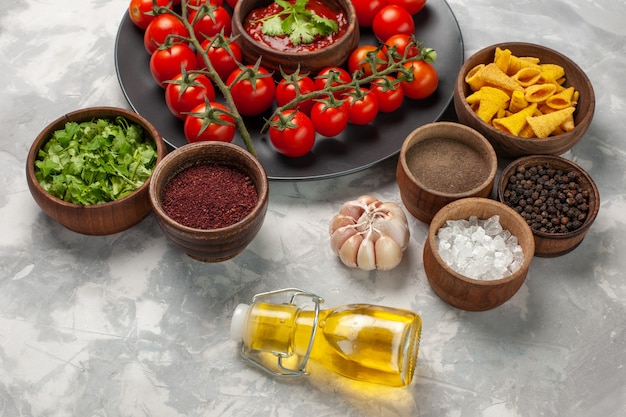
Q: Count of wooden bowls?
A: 7